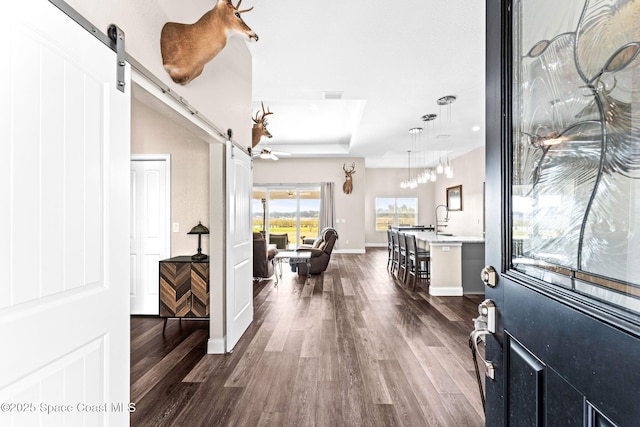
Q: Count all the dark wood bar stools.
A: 4